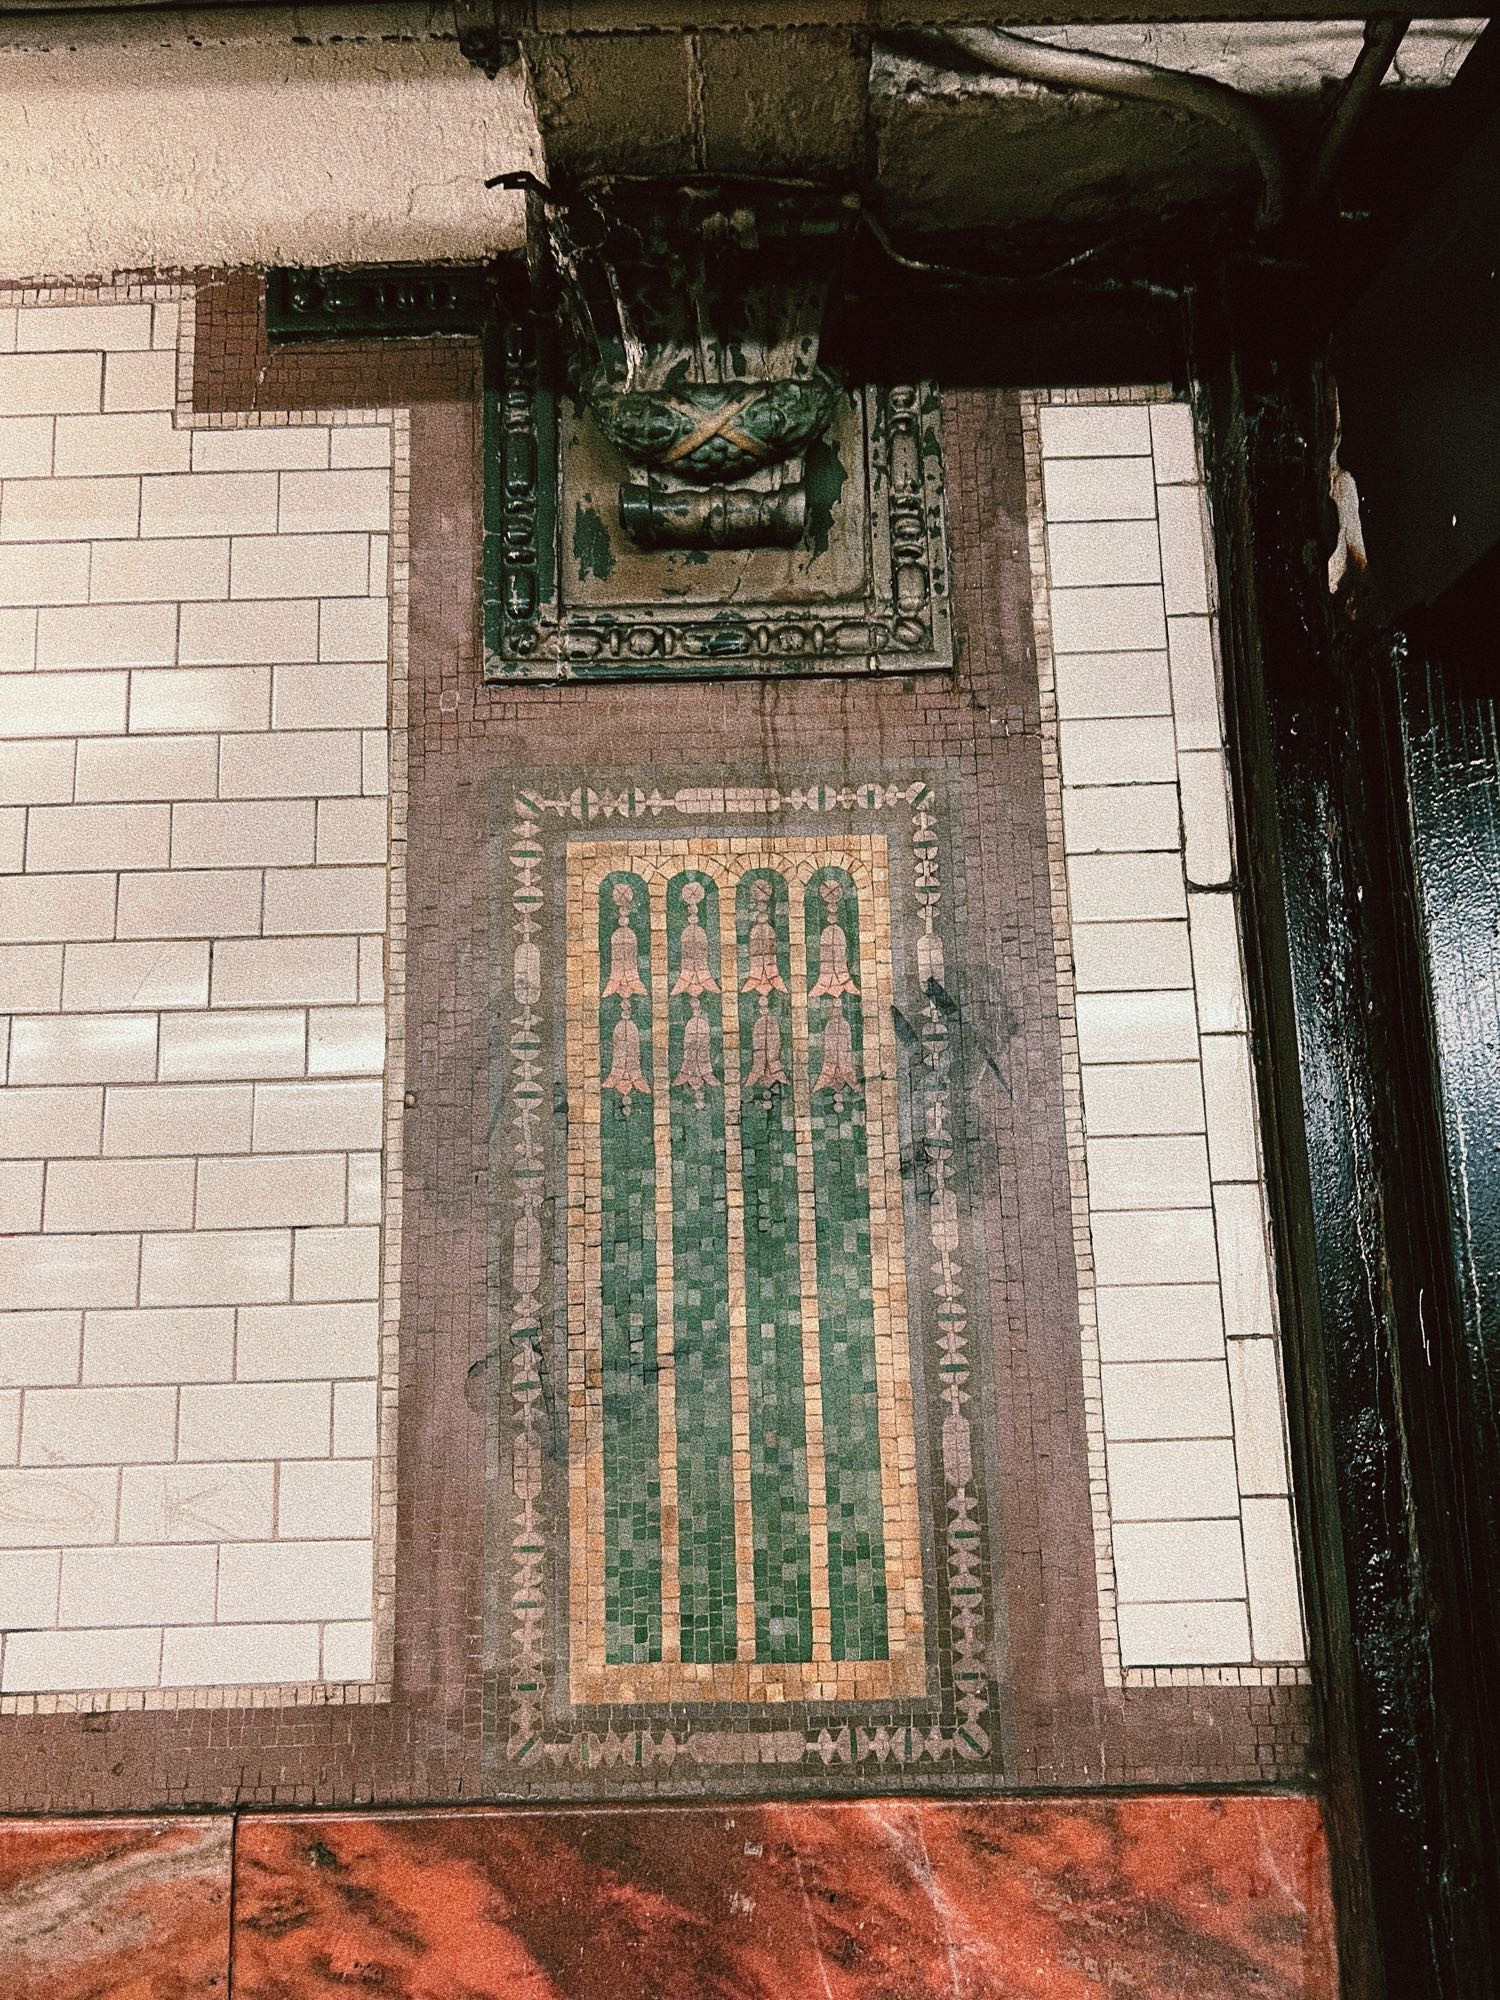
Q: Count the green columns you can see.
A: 4